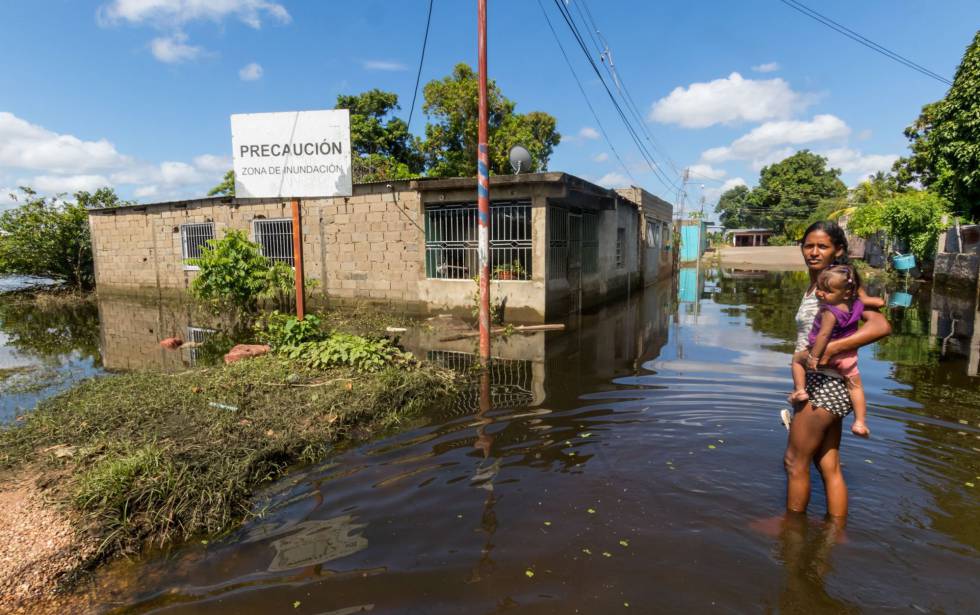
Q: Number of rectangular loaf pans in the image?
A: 0